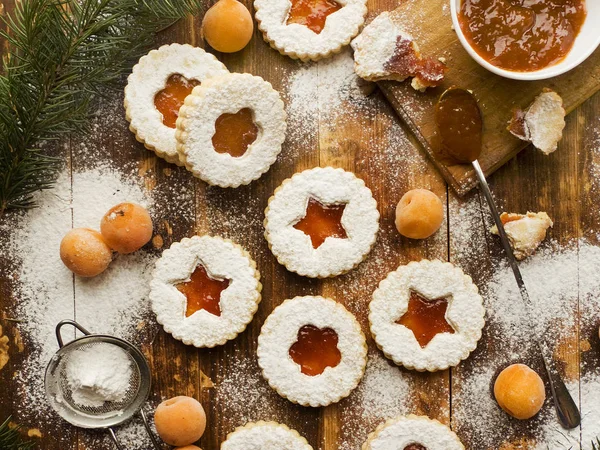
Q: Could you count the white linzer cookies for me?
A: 9